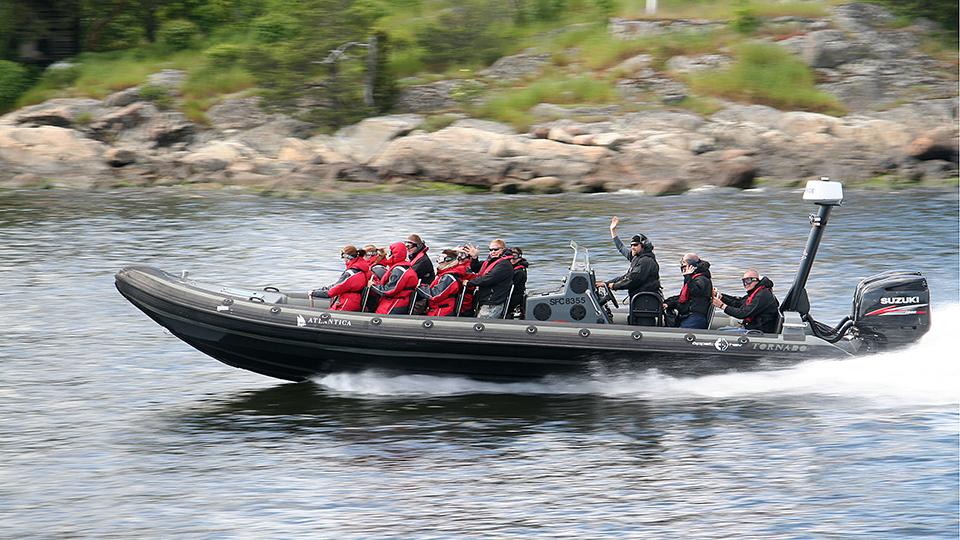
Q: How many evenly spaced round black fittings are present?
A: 11